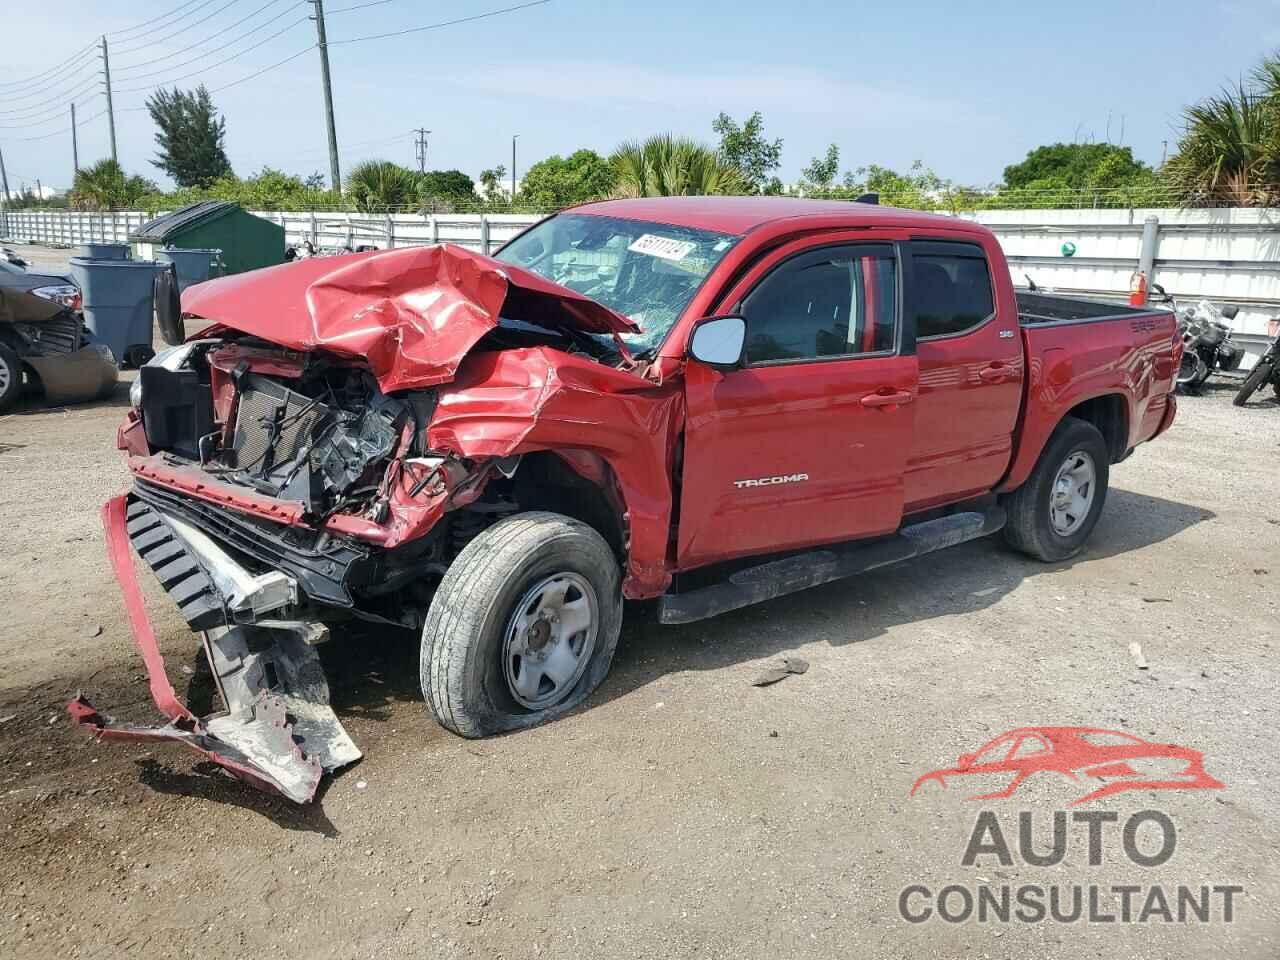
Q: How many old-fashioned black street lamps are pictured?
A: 0